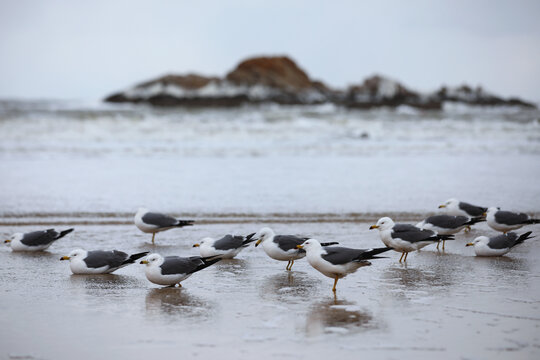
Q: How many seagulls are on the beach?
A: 12